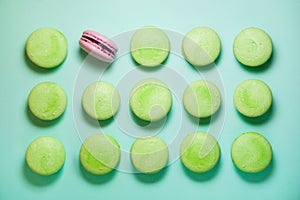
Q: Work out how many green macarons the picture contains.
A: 14